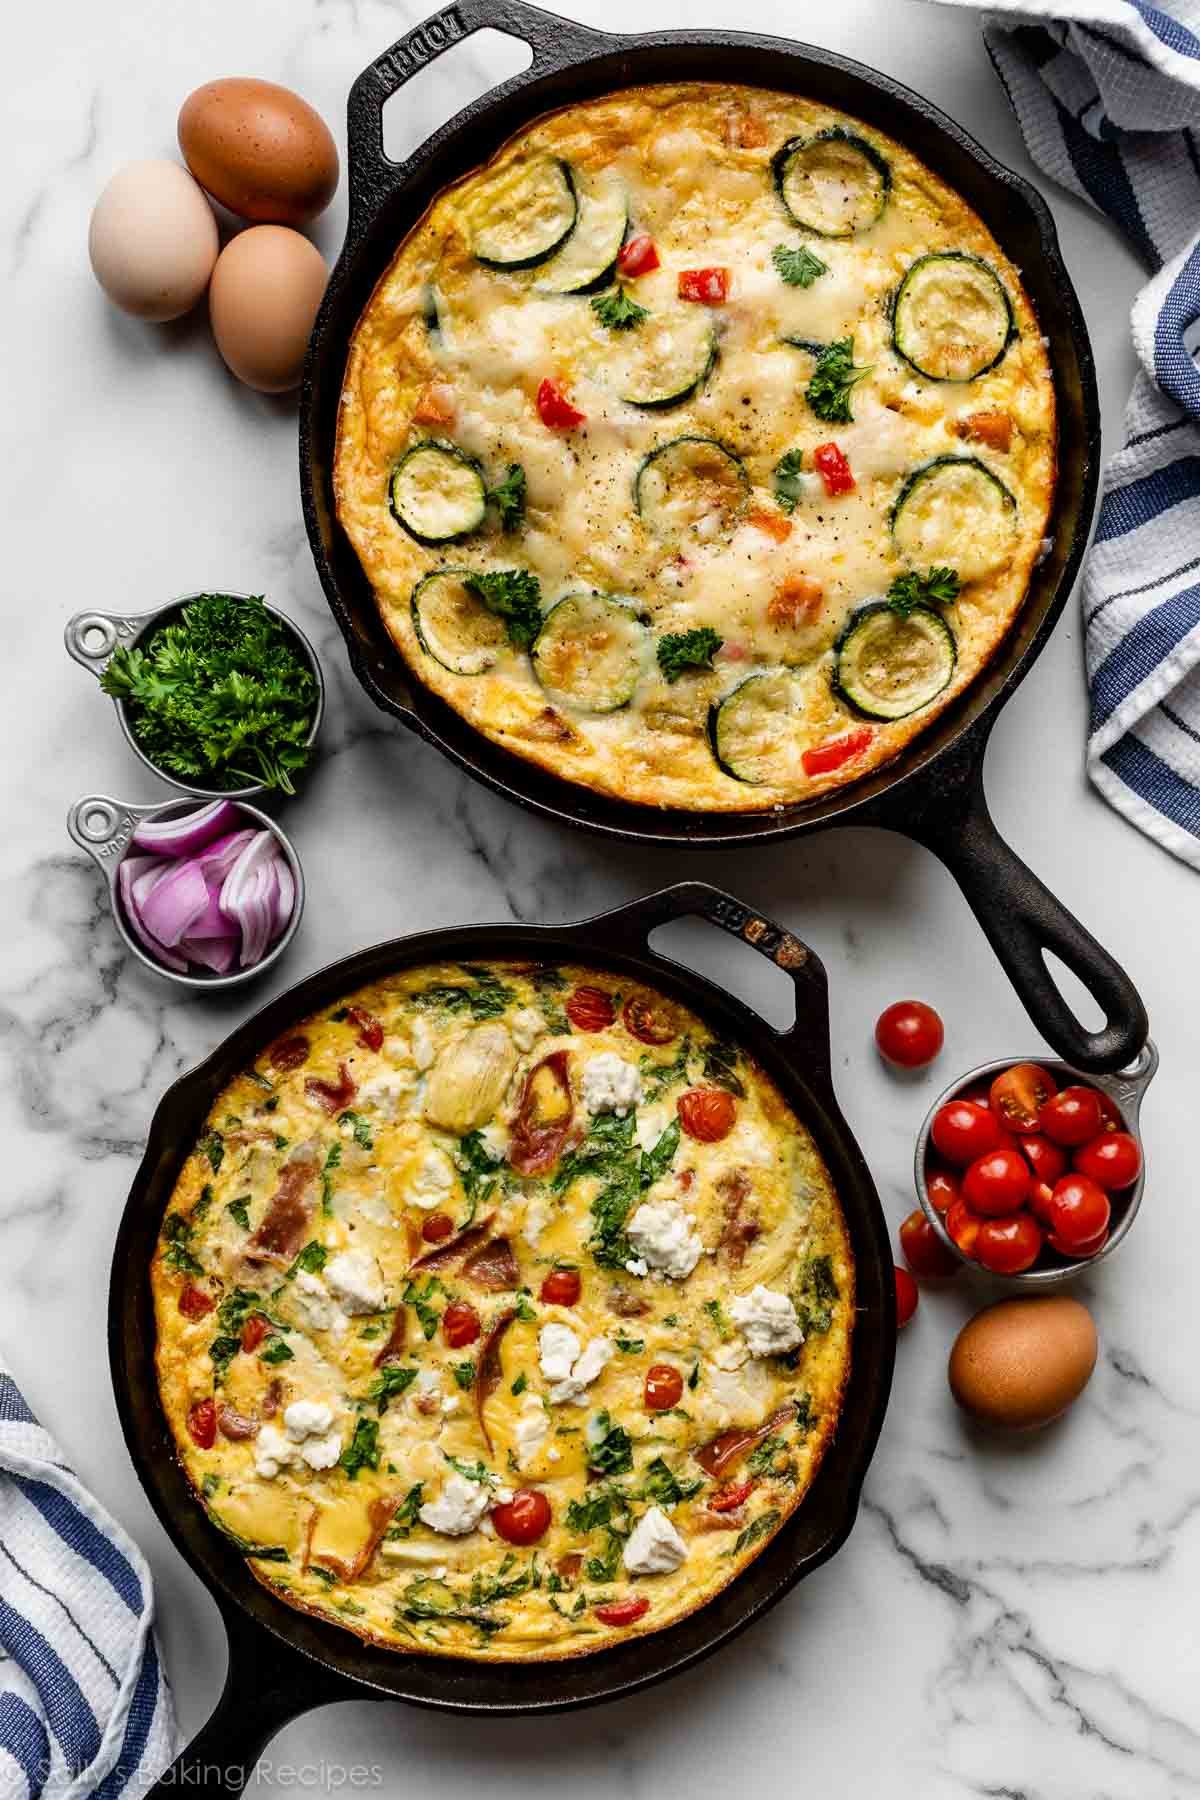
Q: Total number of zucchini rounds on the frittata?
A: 12